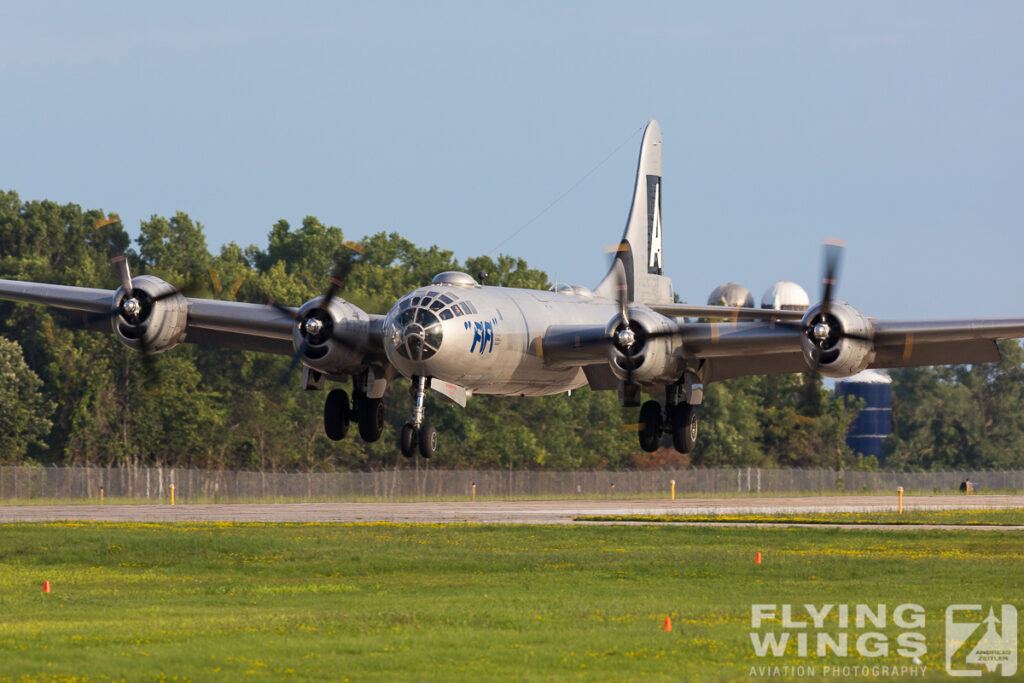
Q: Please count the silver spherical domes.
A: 2